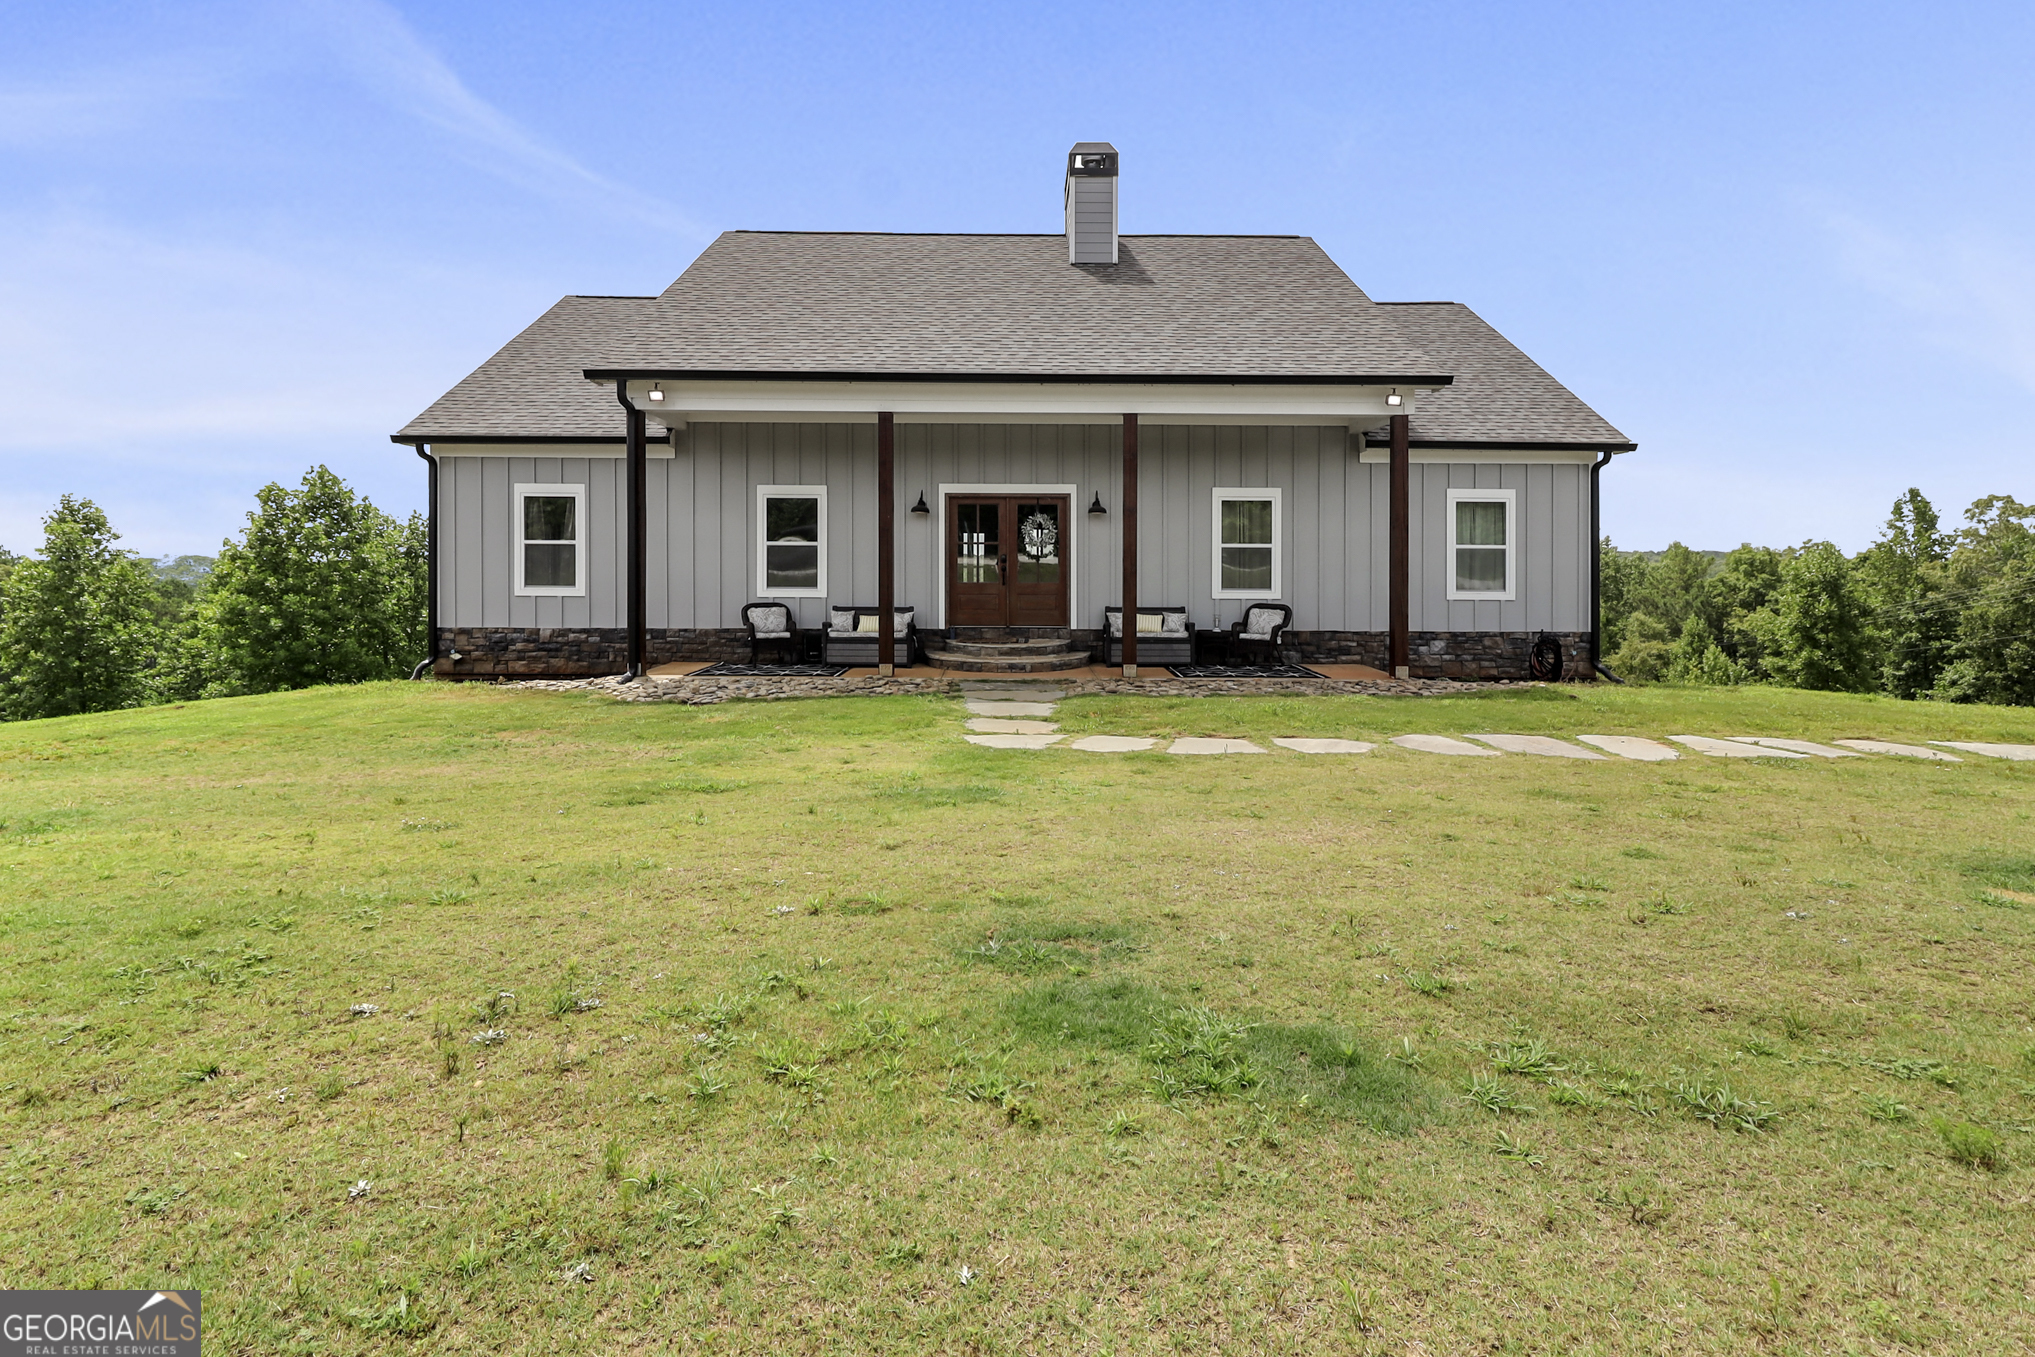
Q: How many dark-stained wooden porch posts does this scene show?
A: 4